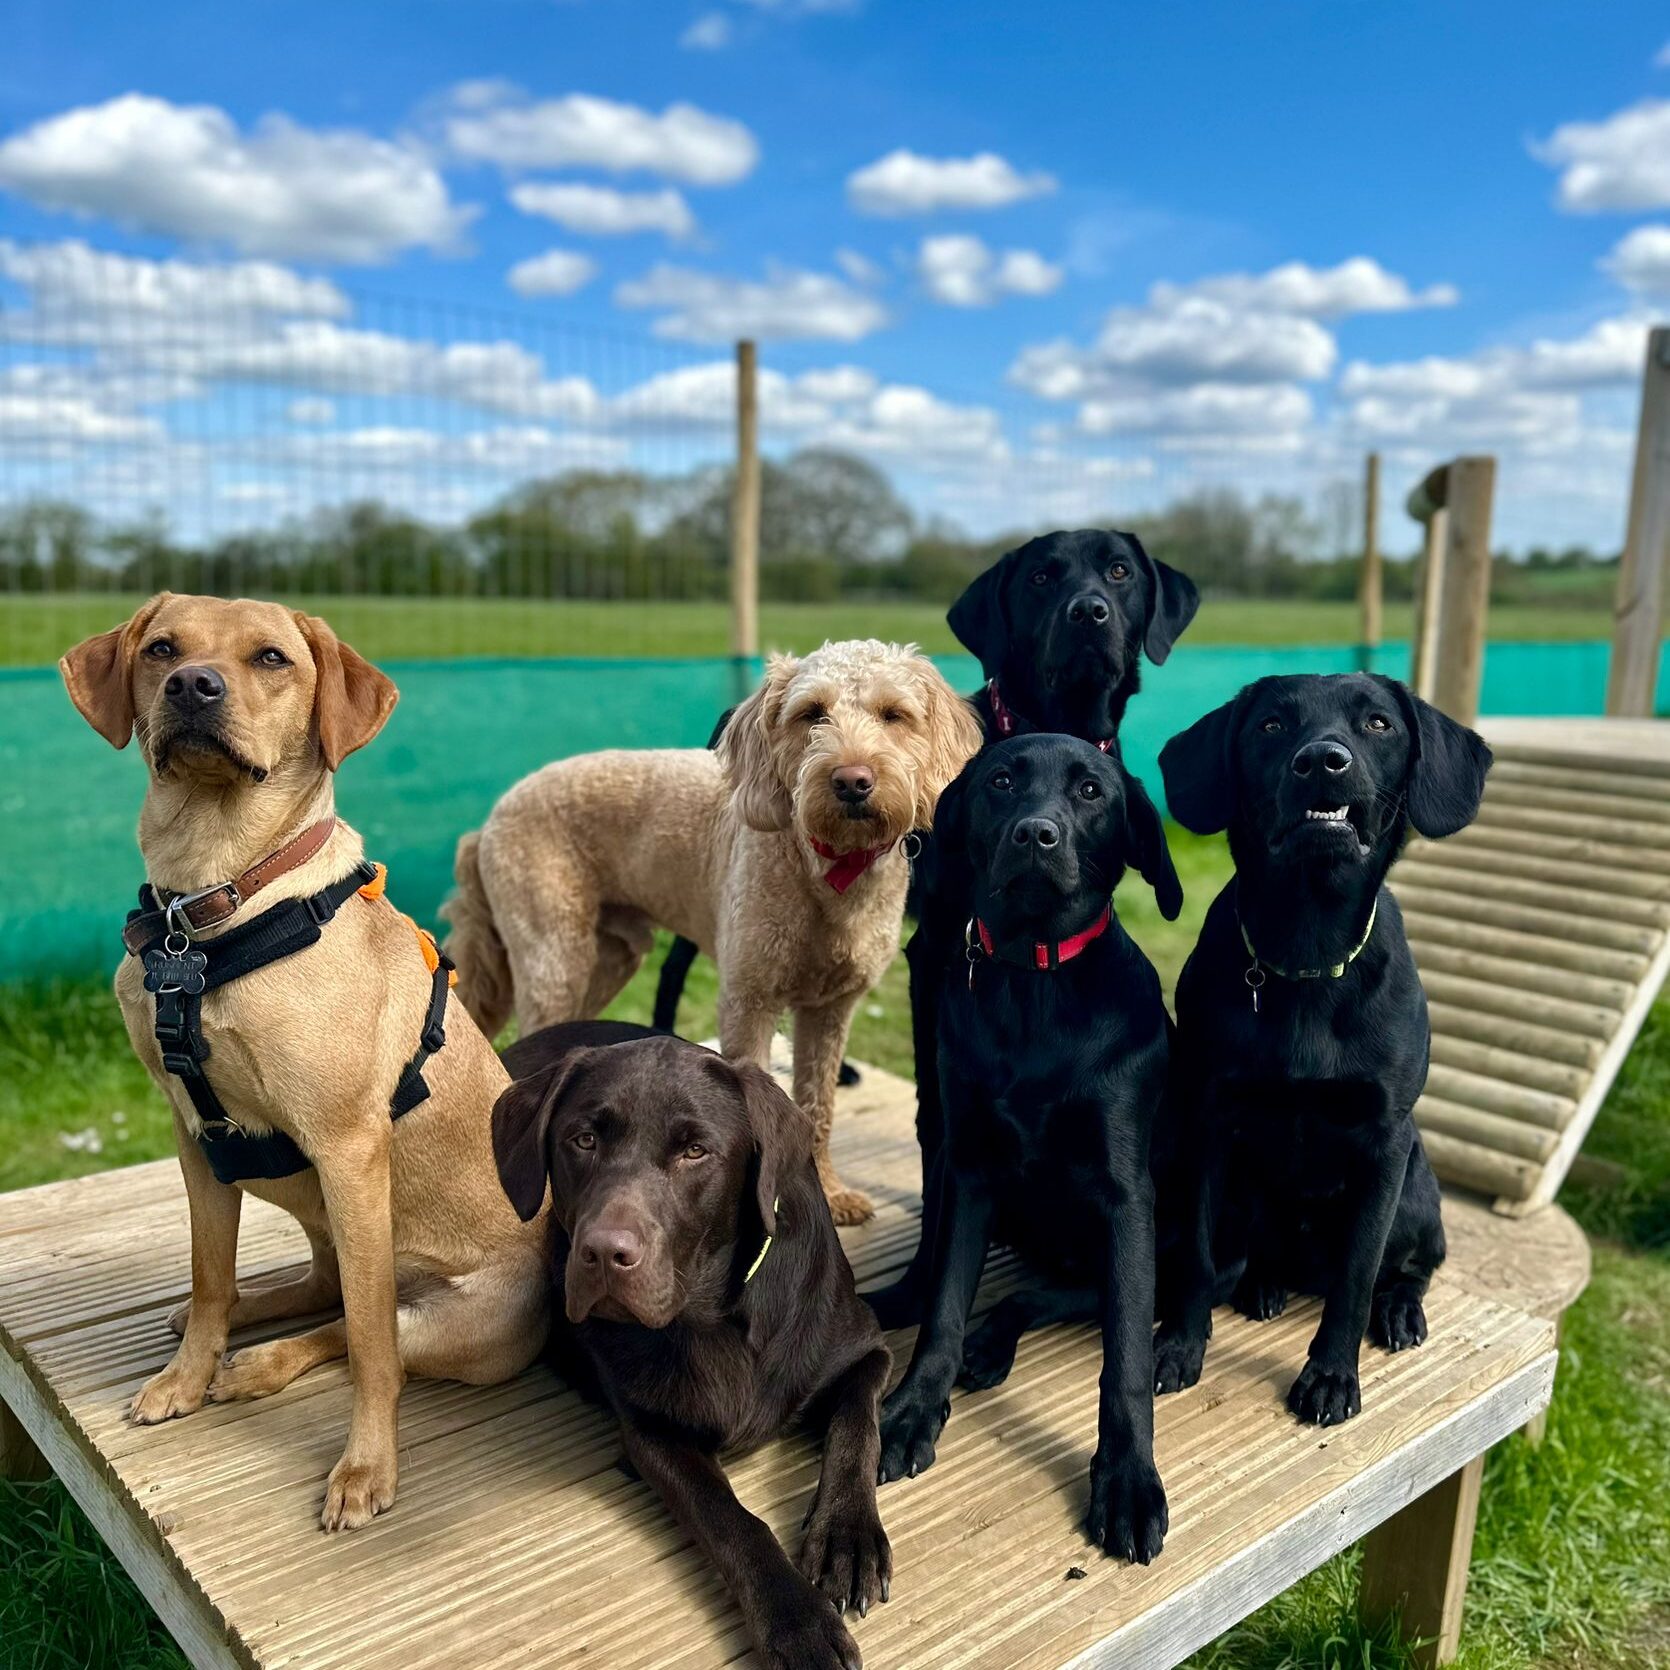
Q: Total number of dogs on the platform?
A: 6